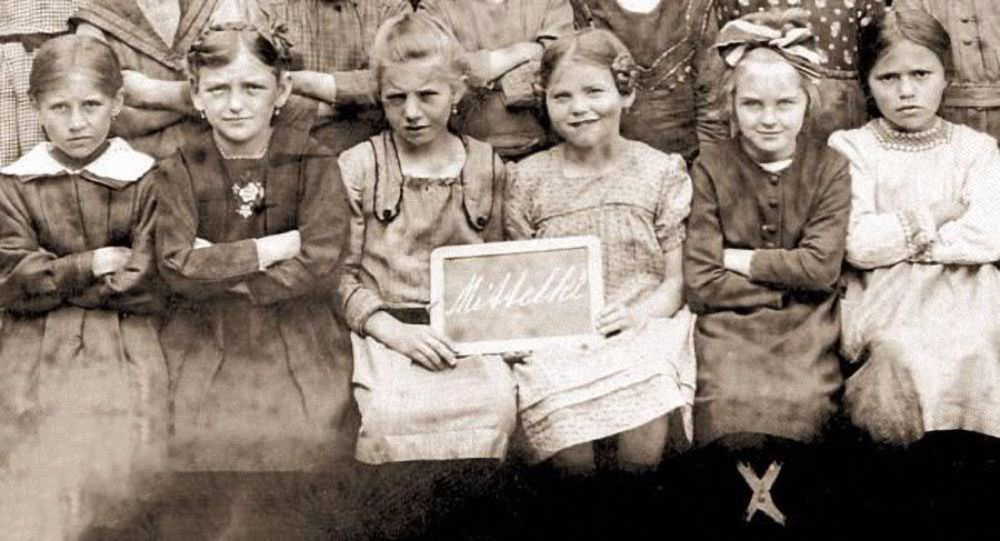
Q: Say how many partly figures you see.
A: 7